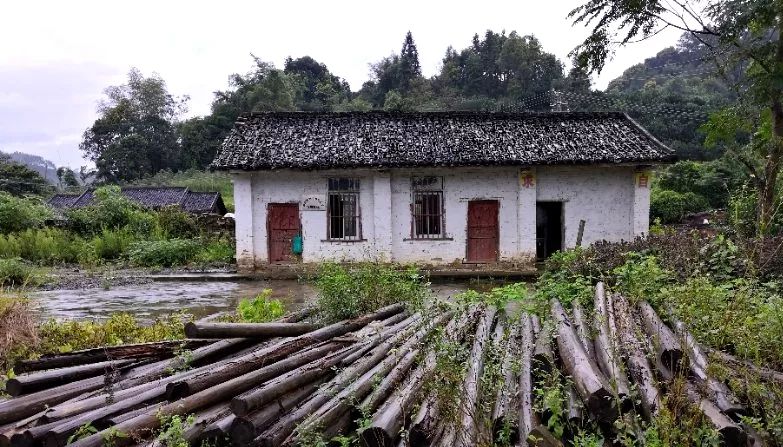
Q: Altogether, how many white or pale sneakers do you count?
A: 0